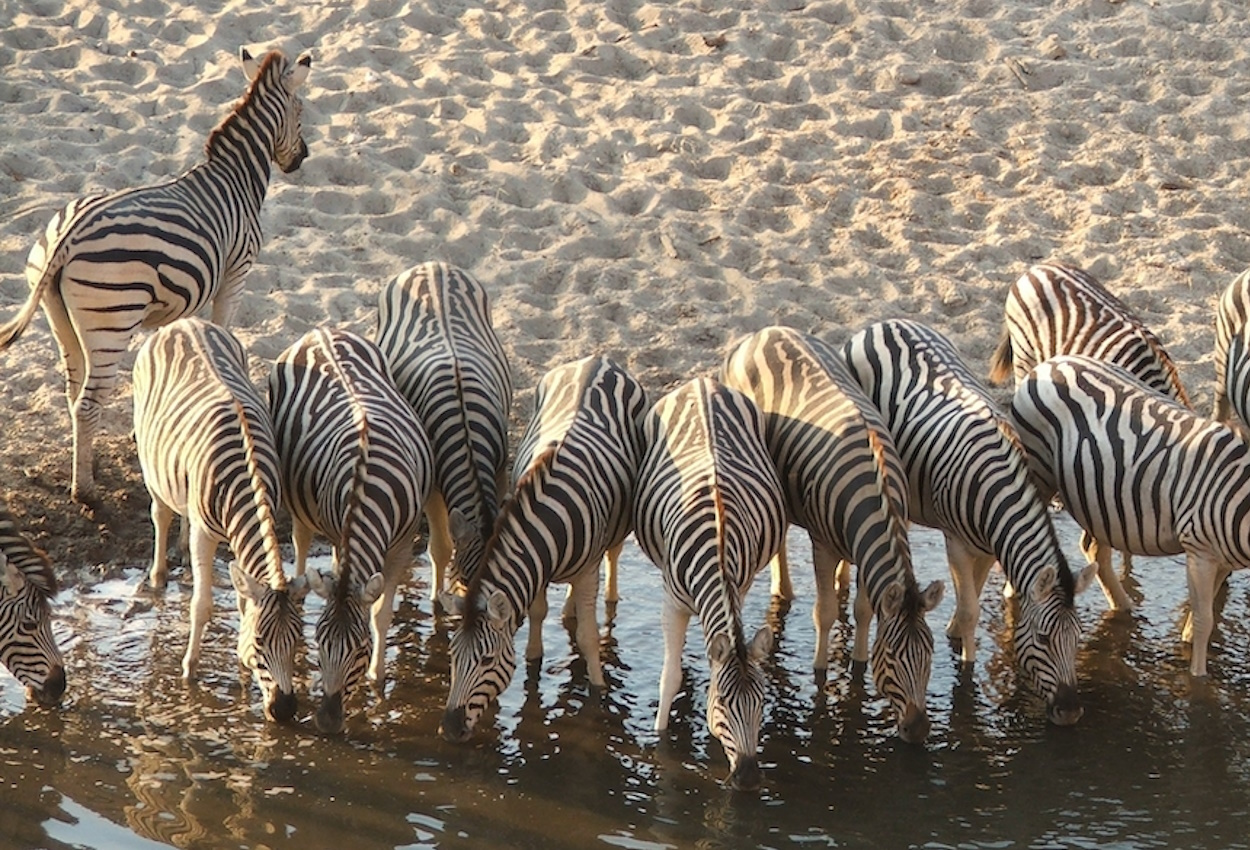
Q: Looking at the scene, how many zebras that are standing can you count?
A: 12